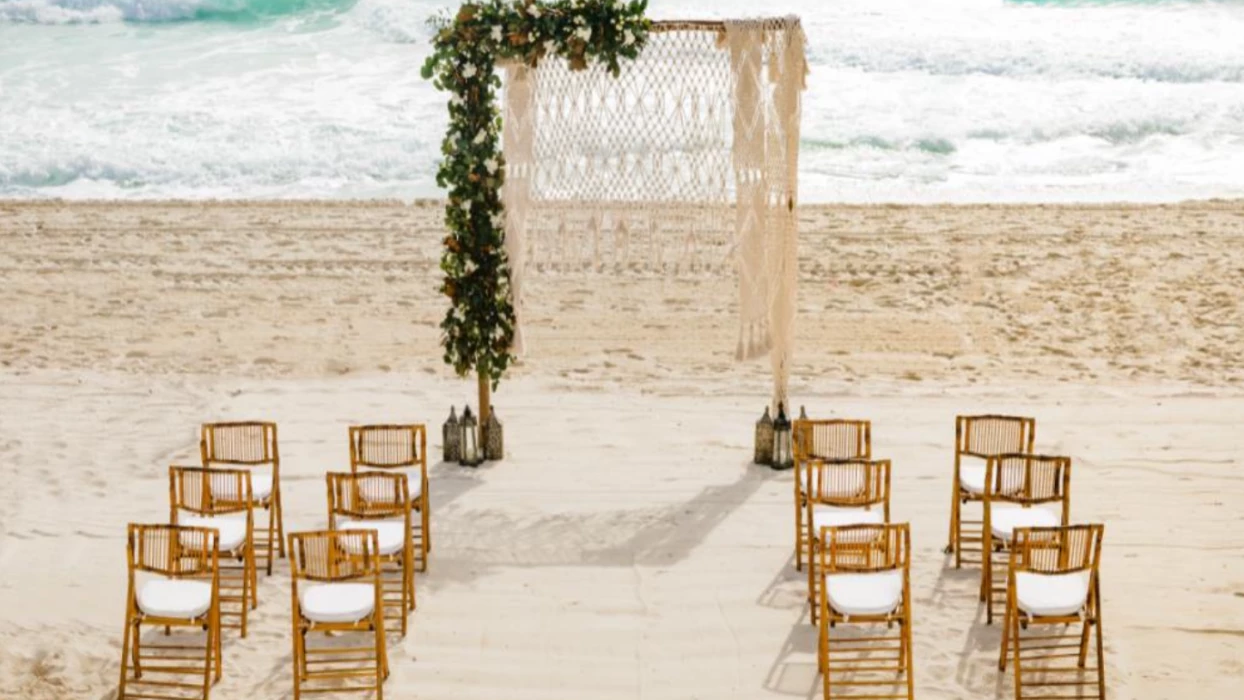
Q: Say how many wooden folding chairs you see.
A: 12